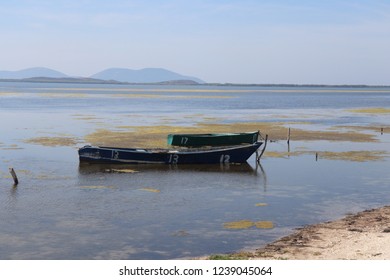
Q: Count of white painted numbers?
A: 4